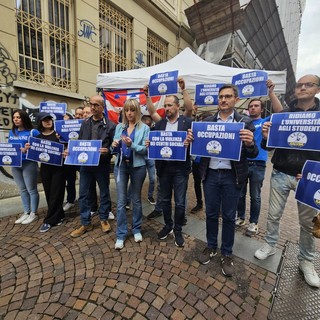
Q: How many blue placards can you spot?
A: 12